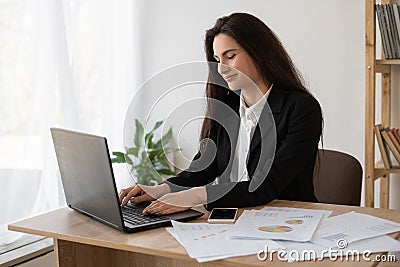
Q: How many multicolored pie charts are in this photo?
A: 2